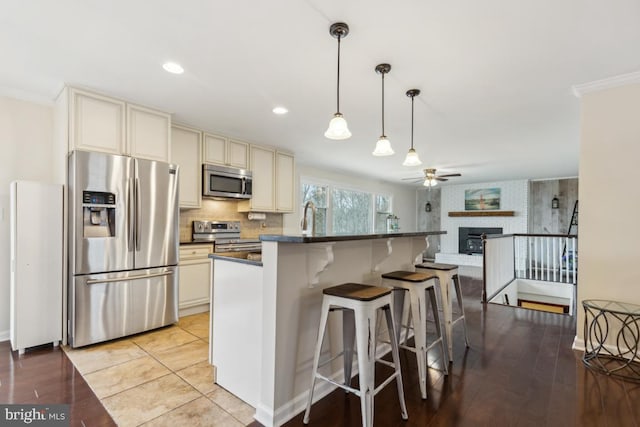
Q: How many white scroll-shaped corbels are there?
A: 3